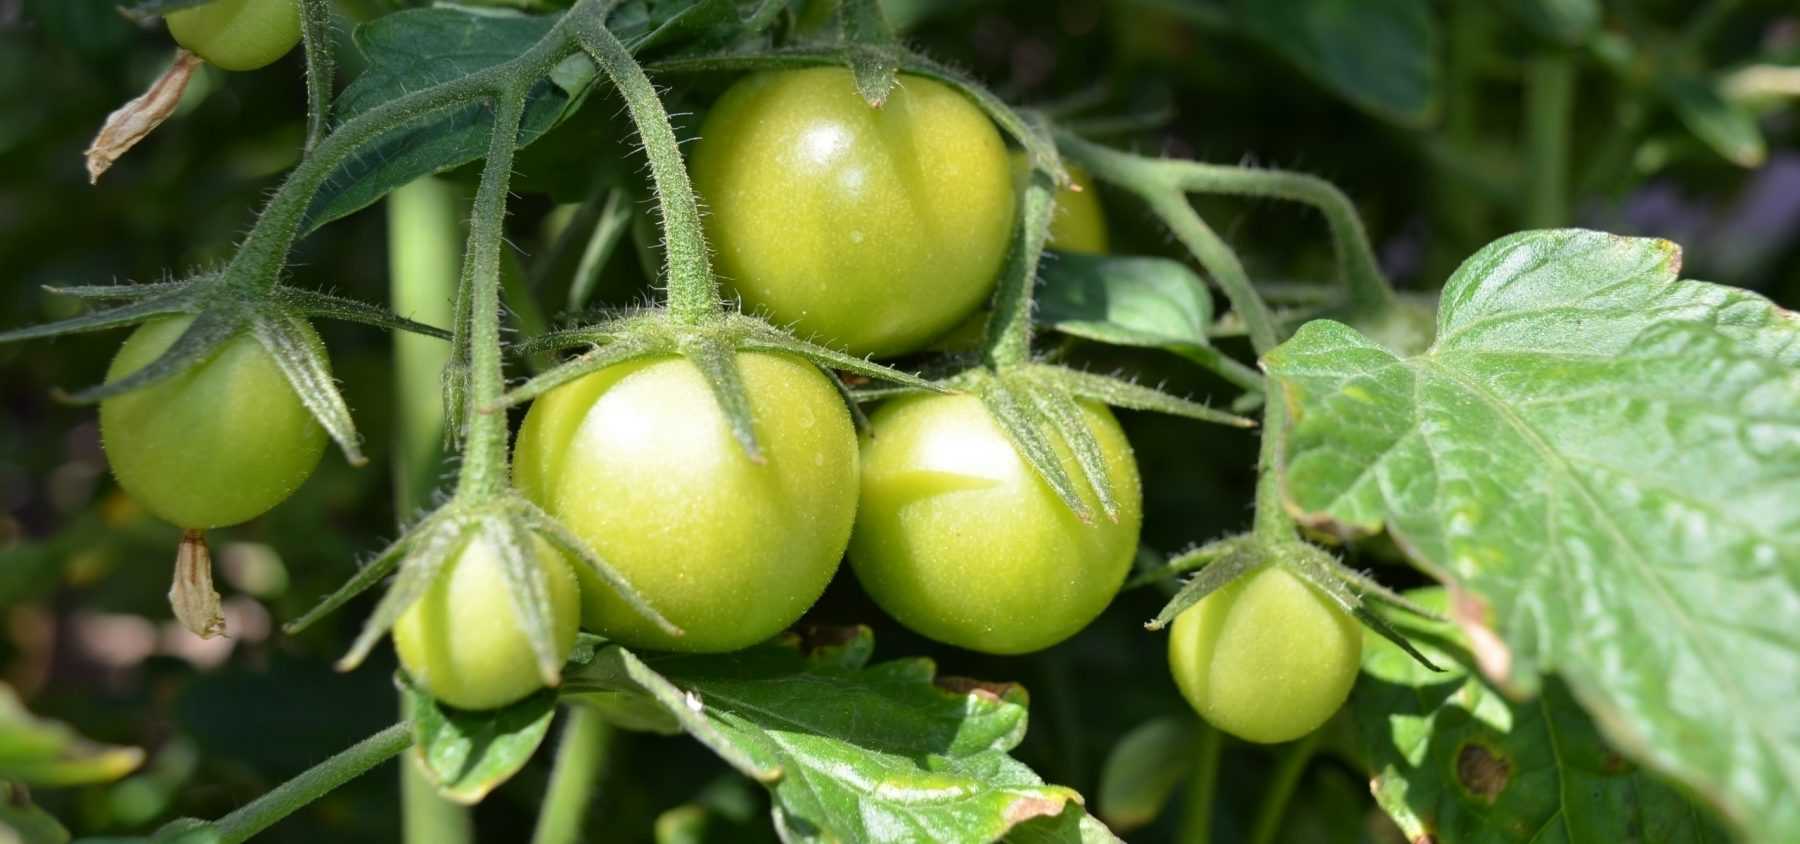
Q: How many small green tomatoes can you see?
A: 8